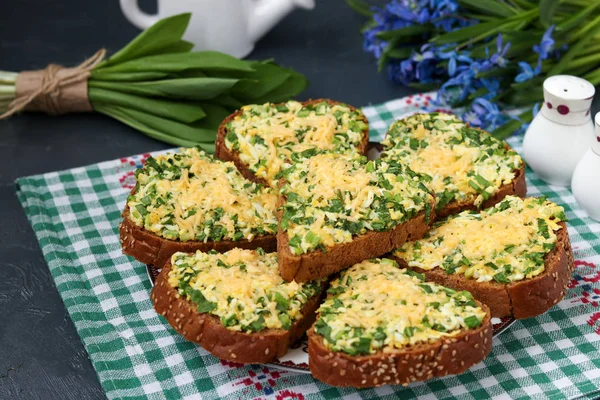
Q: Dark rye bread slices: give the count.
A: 7